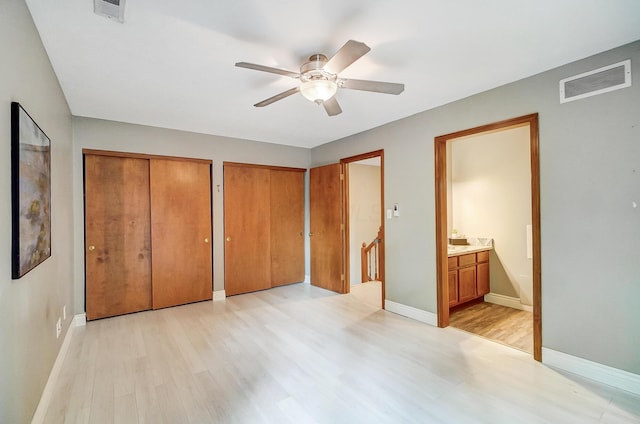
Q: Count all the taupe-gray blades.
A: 5